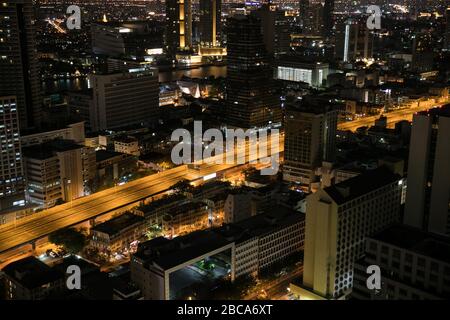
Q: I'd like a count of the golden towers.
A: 2